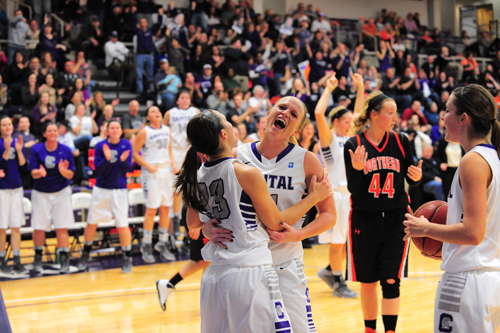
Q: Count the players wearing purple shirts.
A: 3